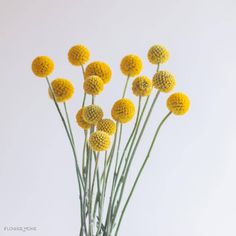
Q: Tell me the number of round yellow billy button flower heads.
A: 15